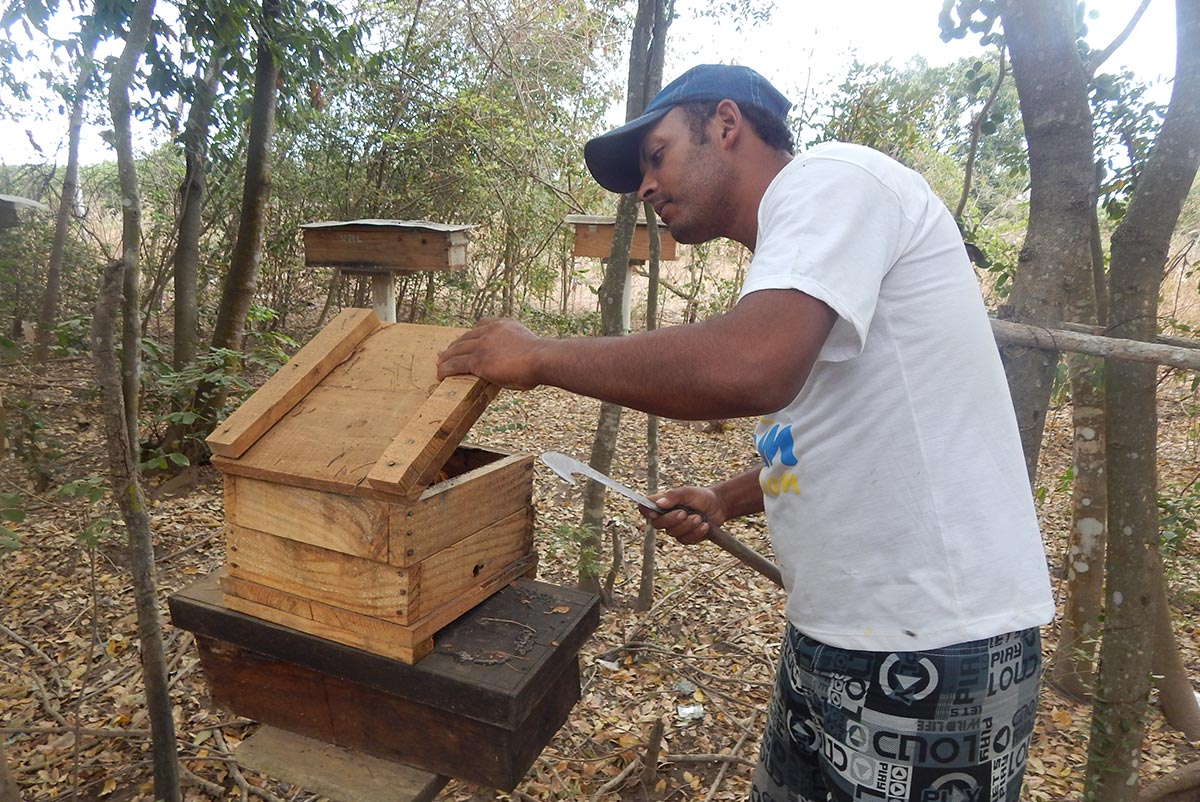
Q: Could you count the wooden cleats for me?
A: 2